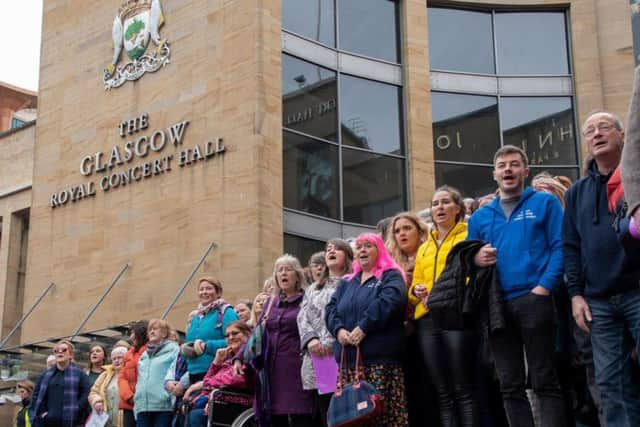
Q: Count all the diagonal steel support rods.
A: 3